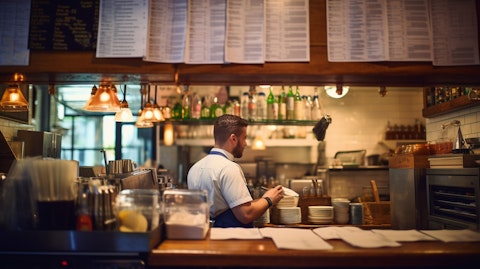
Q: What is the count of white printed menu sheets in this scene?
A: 9